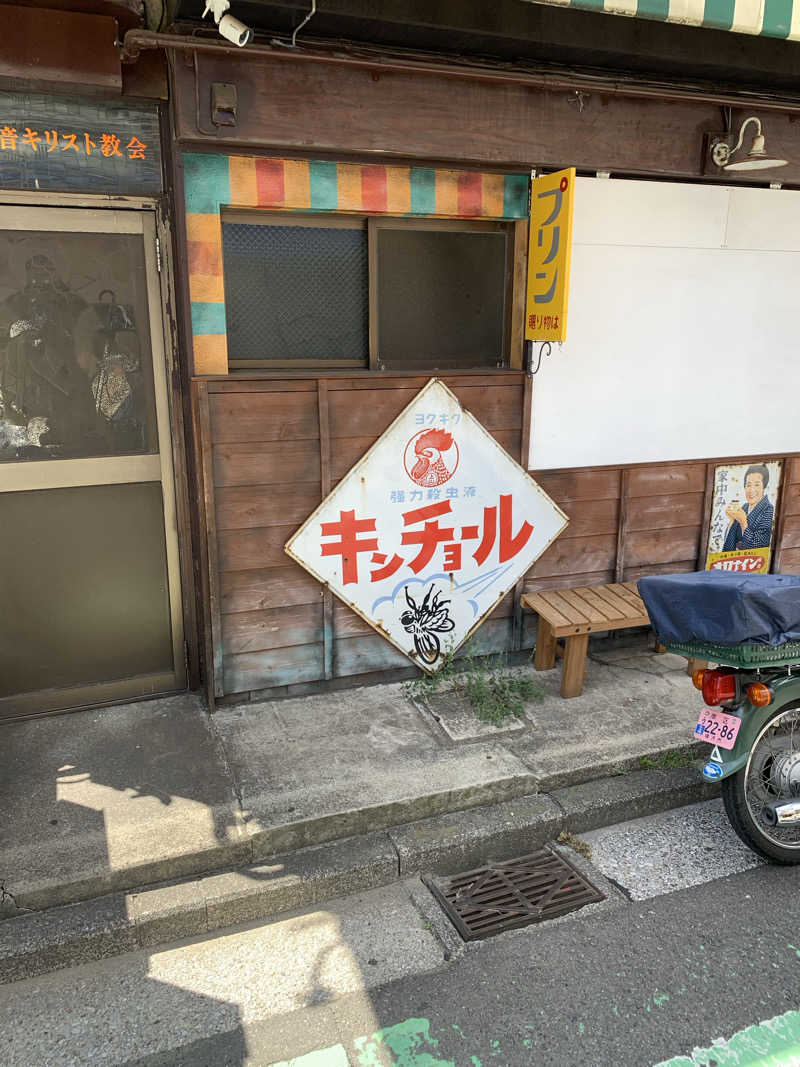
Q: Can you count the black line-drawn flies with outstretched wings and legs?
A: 1